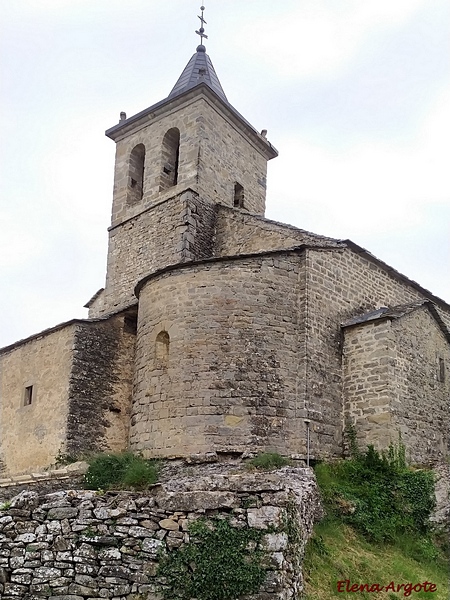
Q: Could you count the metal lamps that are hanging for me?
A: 0